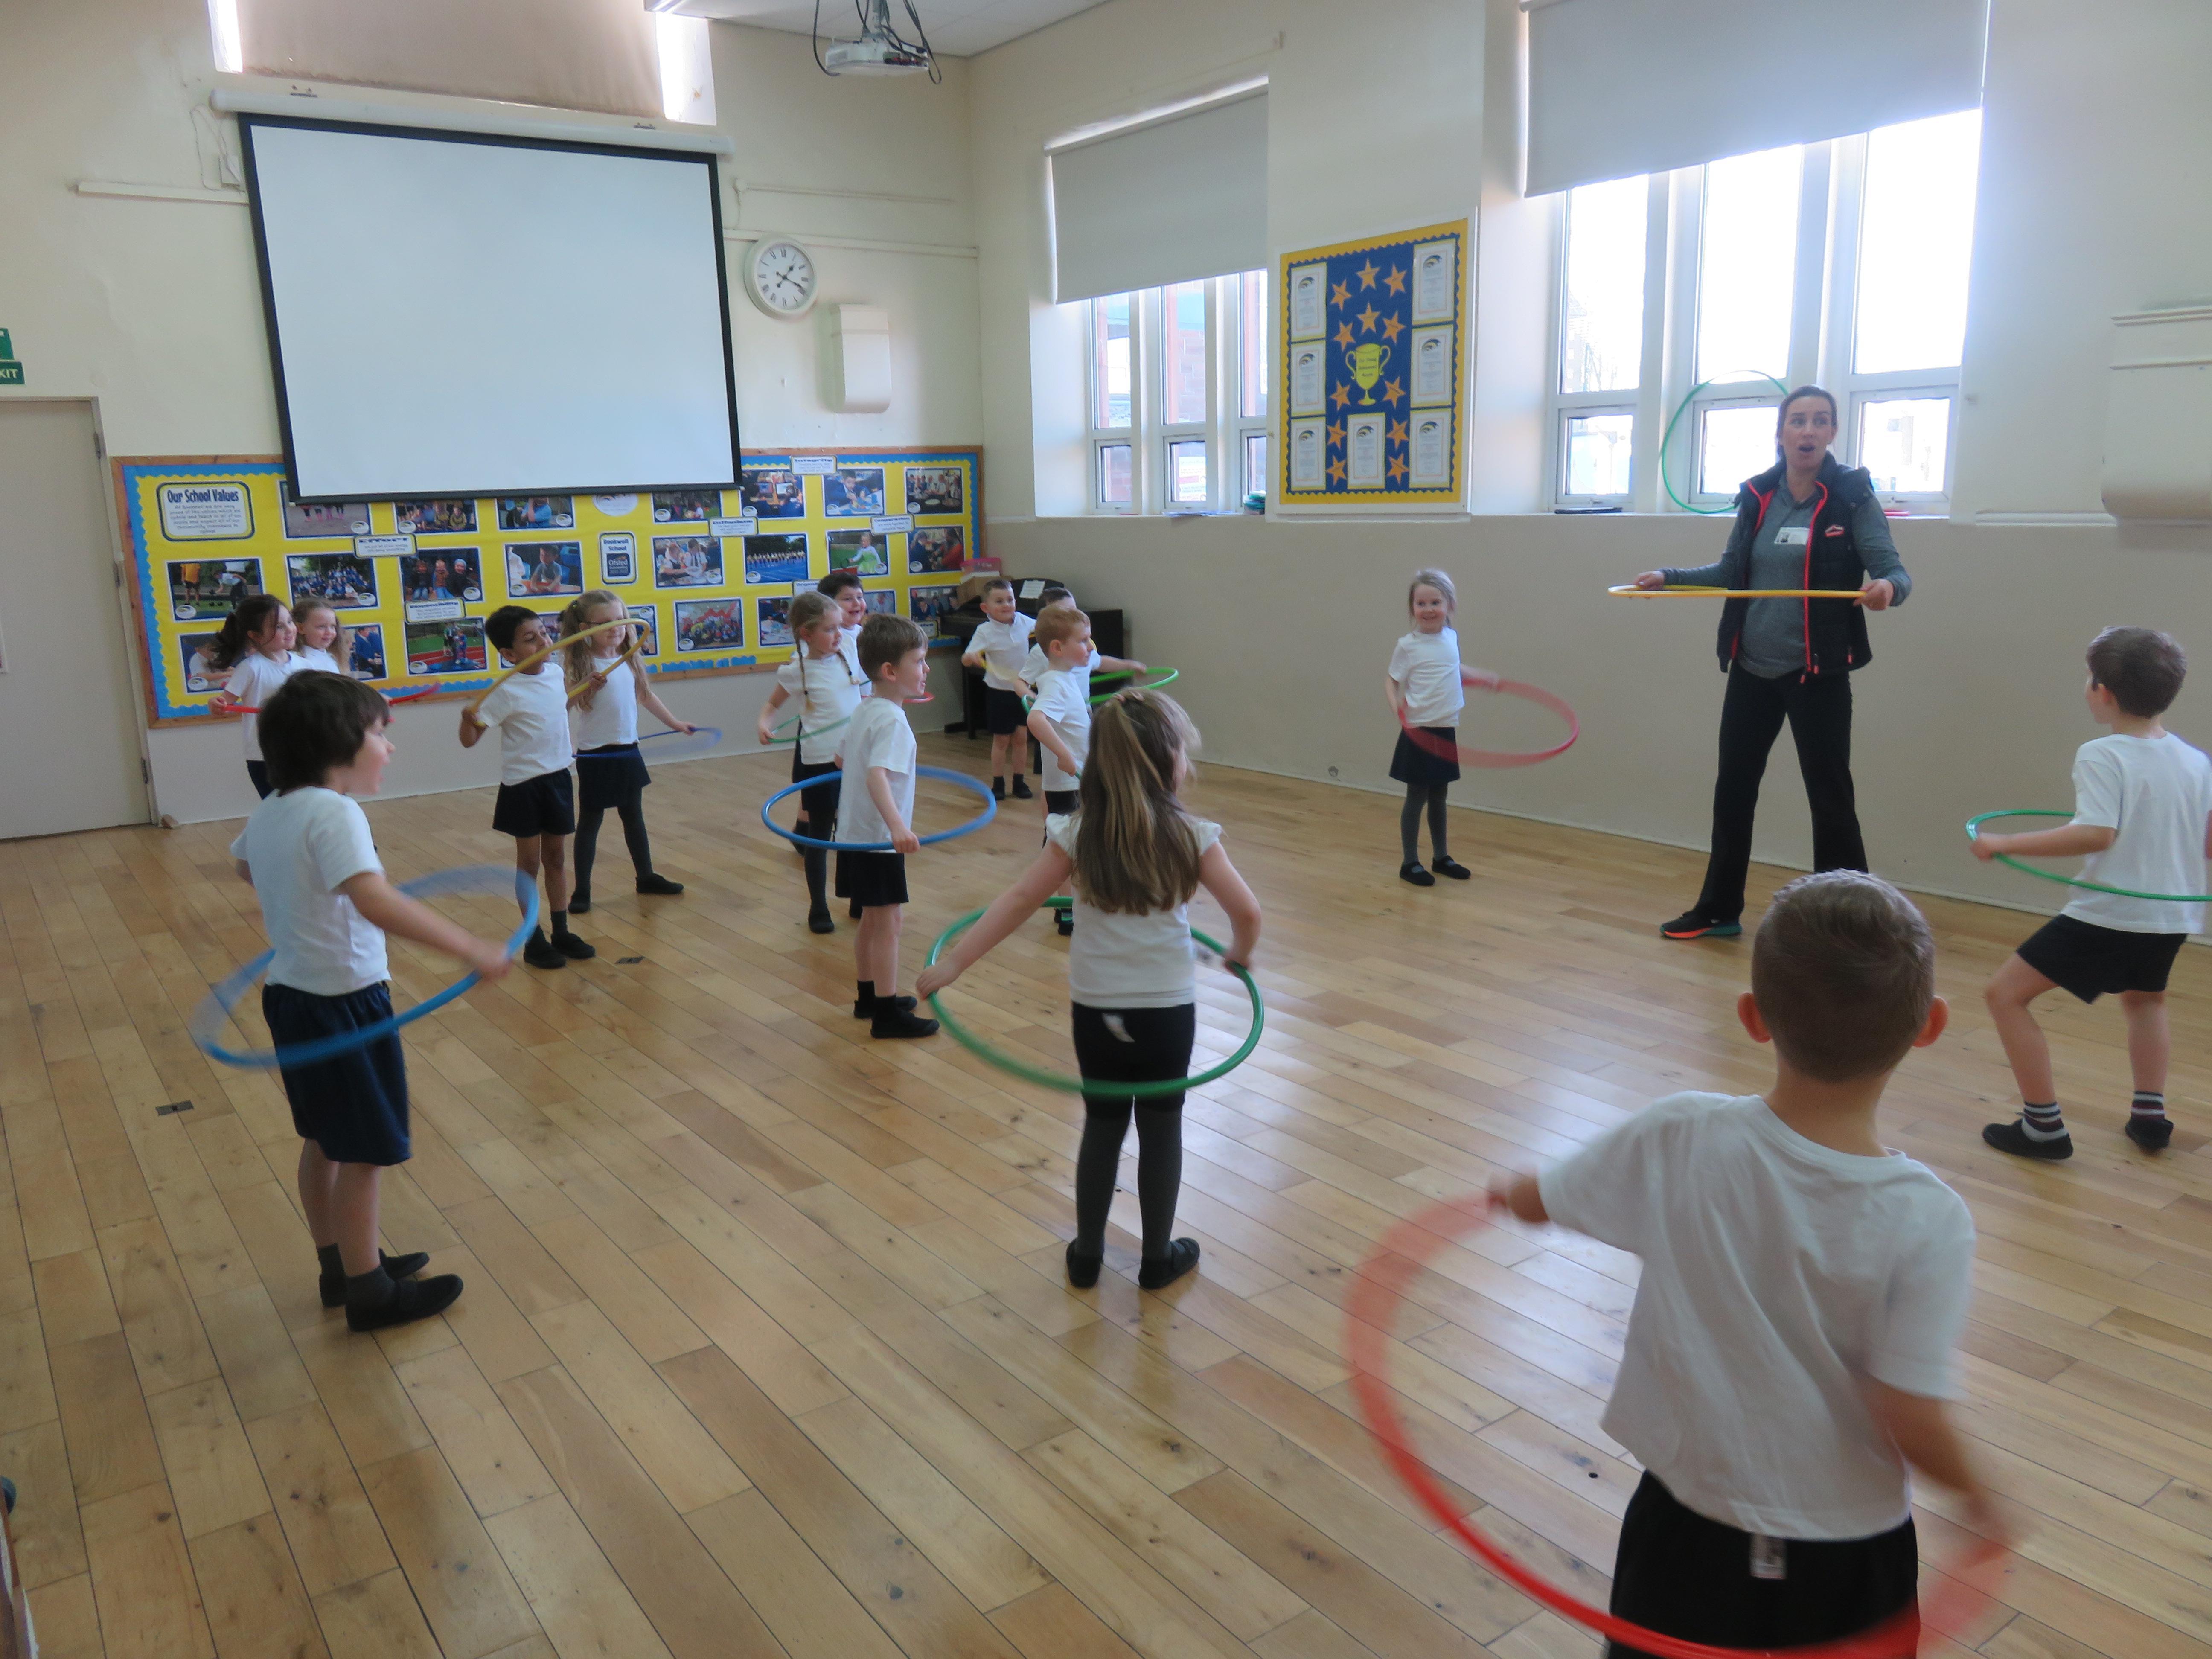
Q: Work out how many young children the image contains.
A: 15